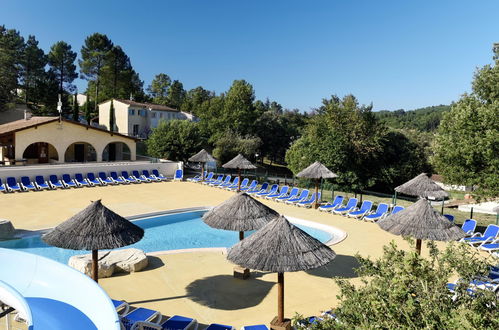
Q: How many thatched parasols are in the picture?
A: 8